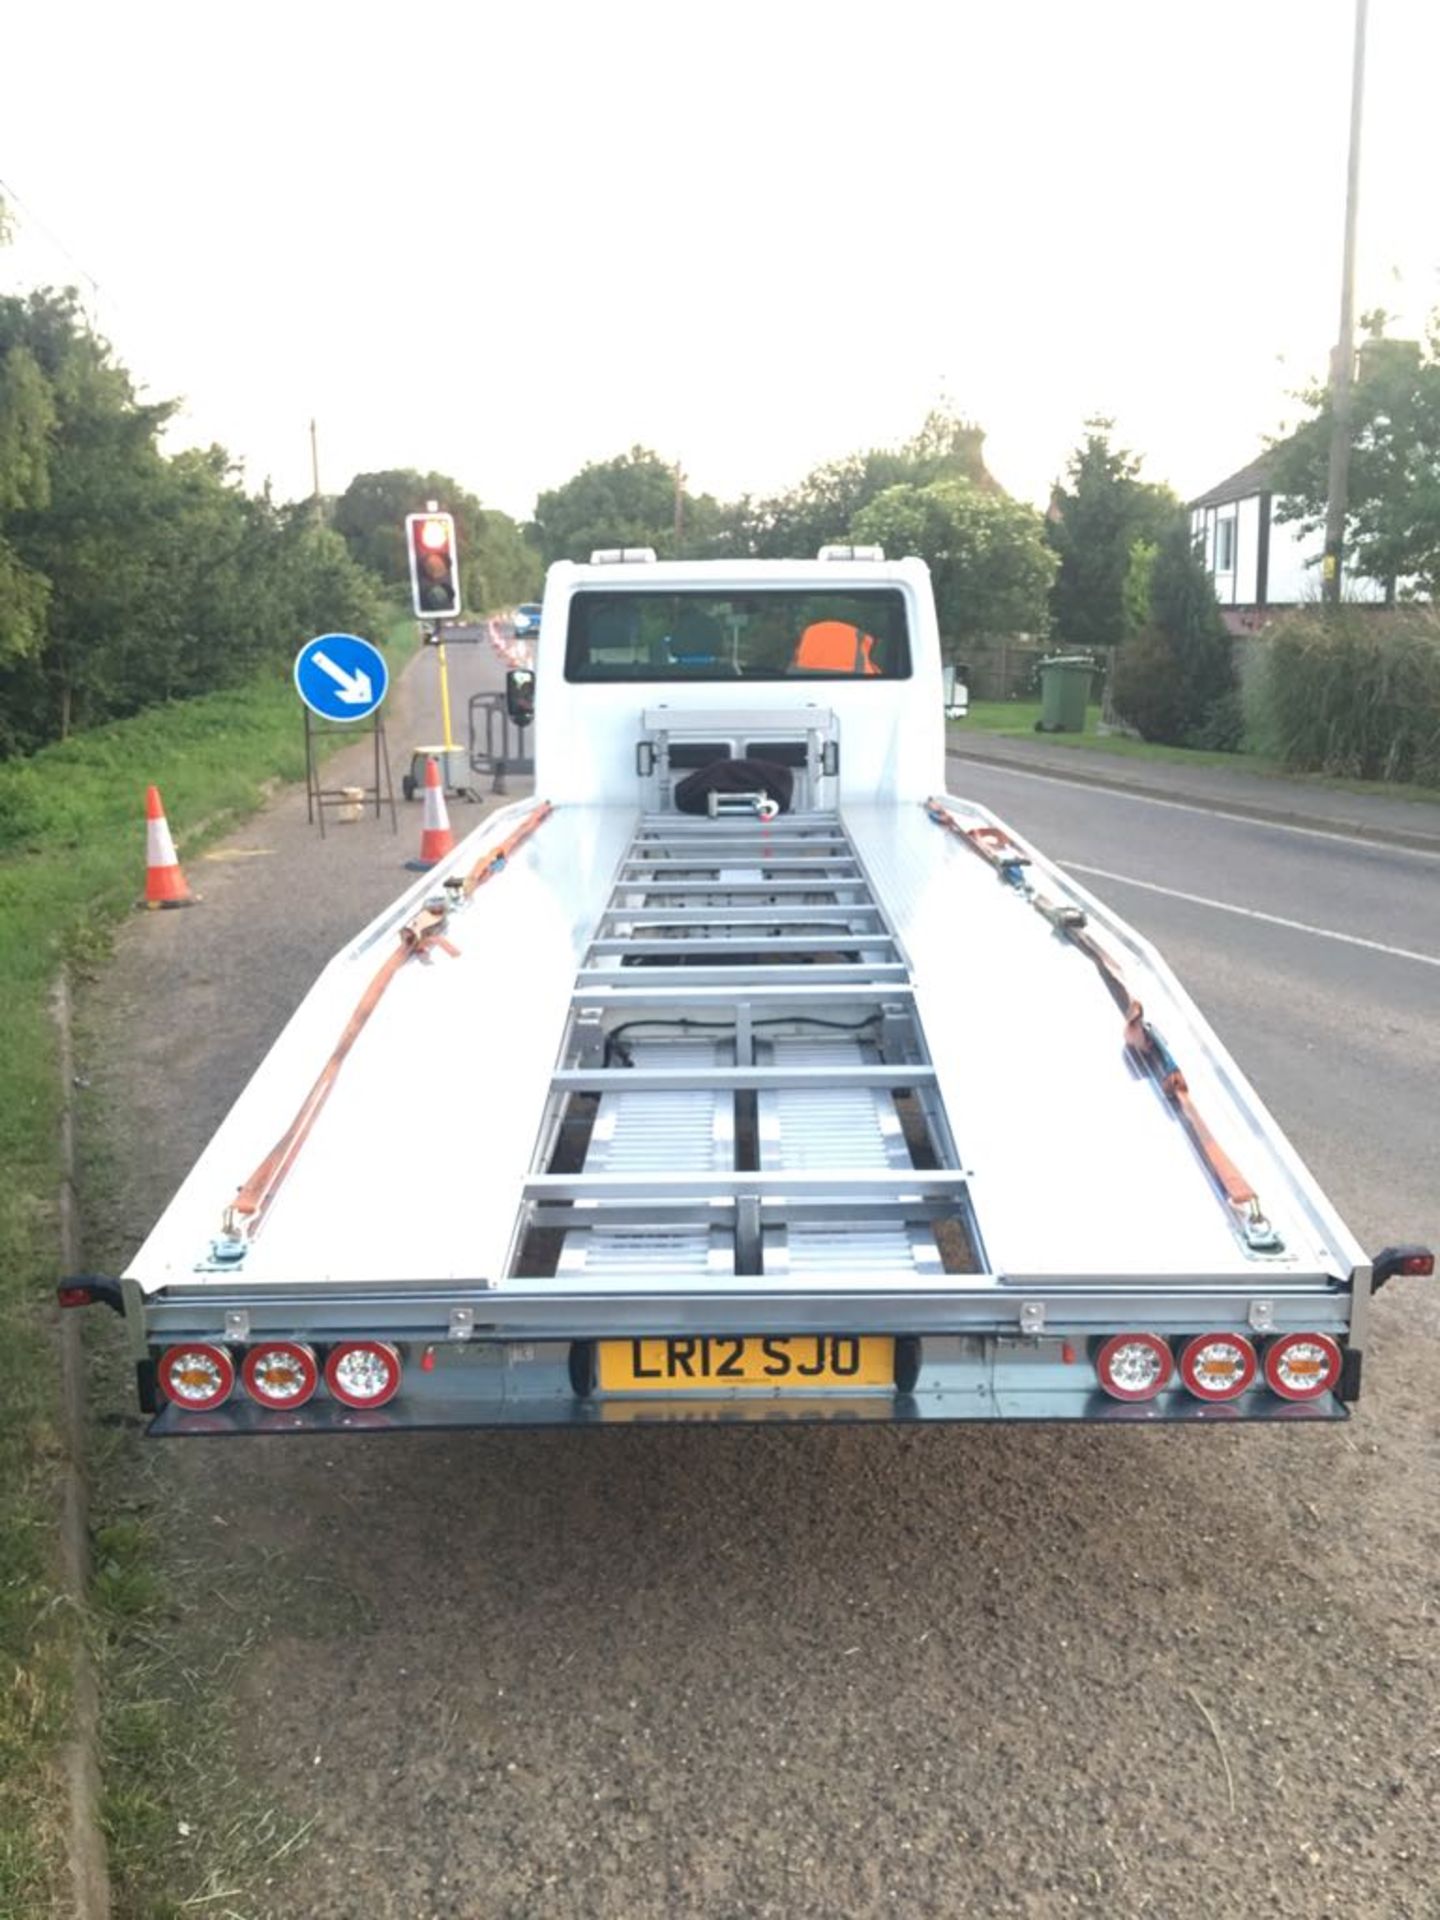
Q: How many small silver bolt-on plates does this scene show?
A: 4